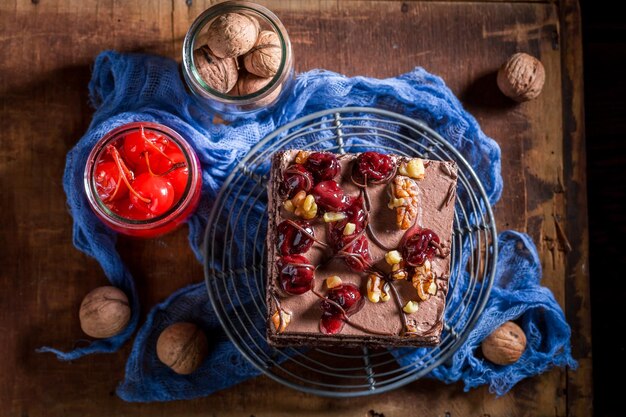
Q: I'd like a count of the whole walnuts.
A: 8